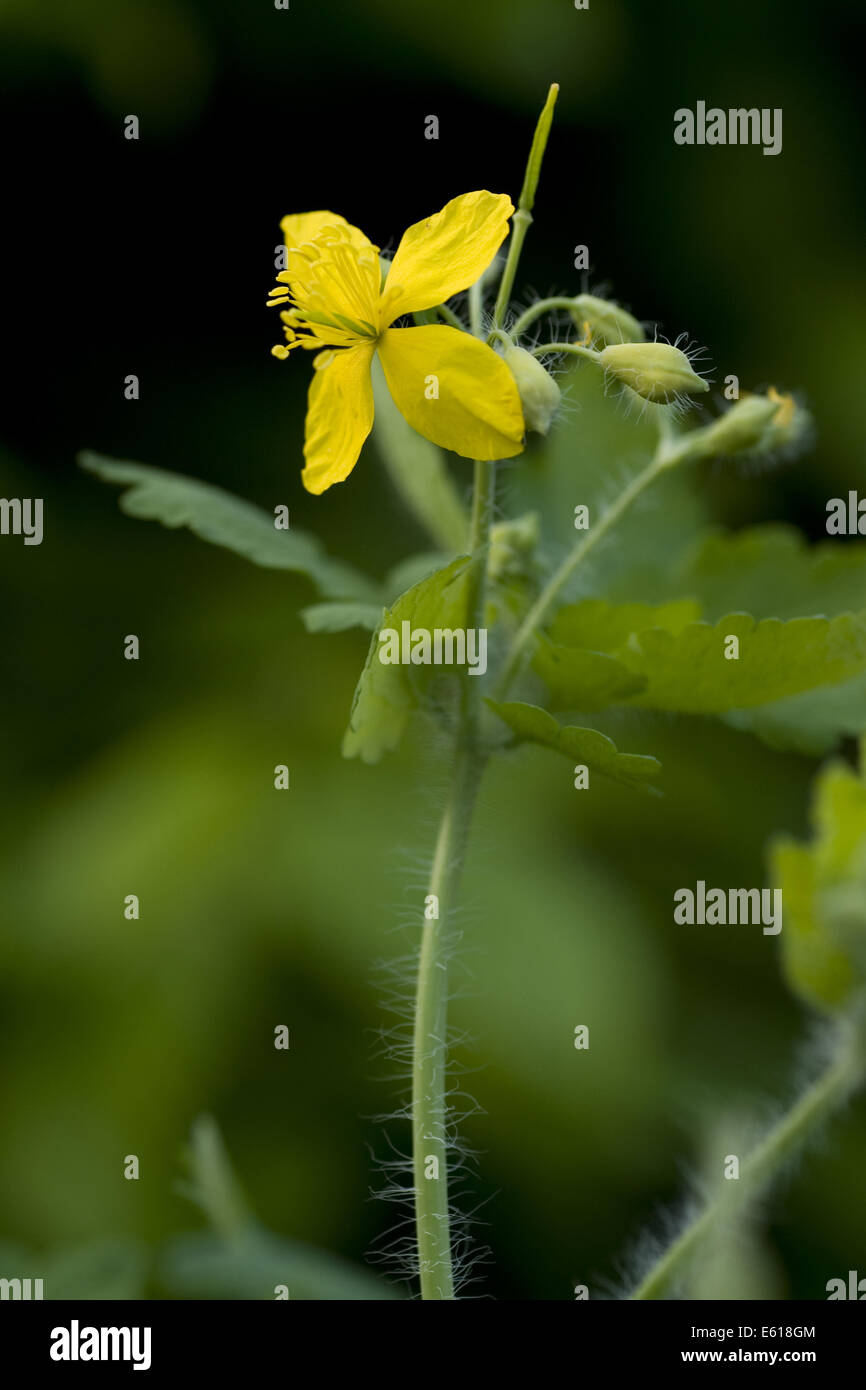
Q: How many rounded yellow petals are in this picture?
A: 4